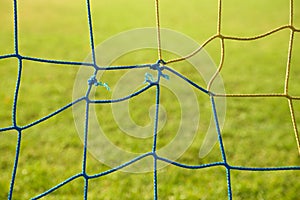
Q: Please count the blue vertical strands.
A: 4